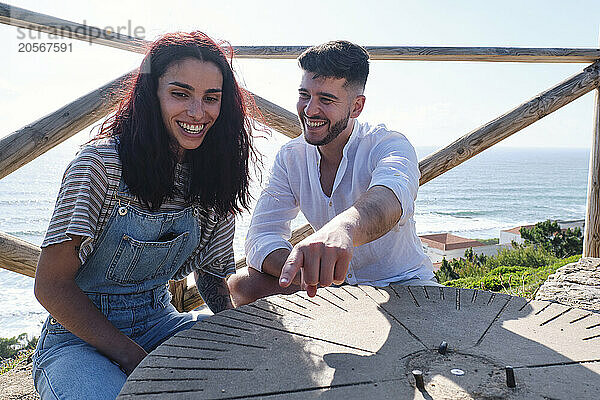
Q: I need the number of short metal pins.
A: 3